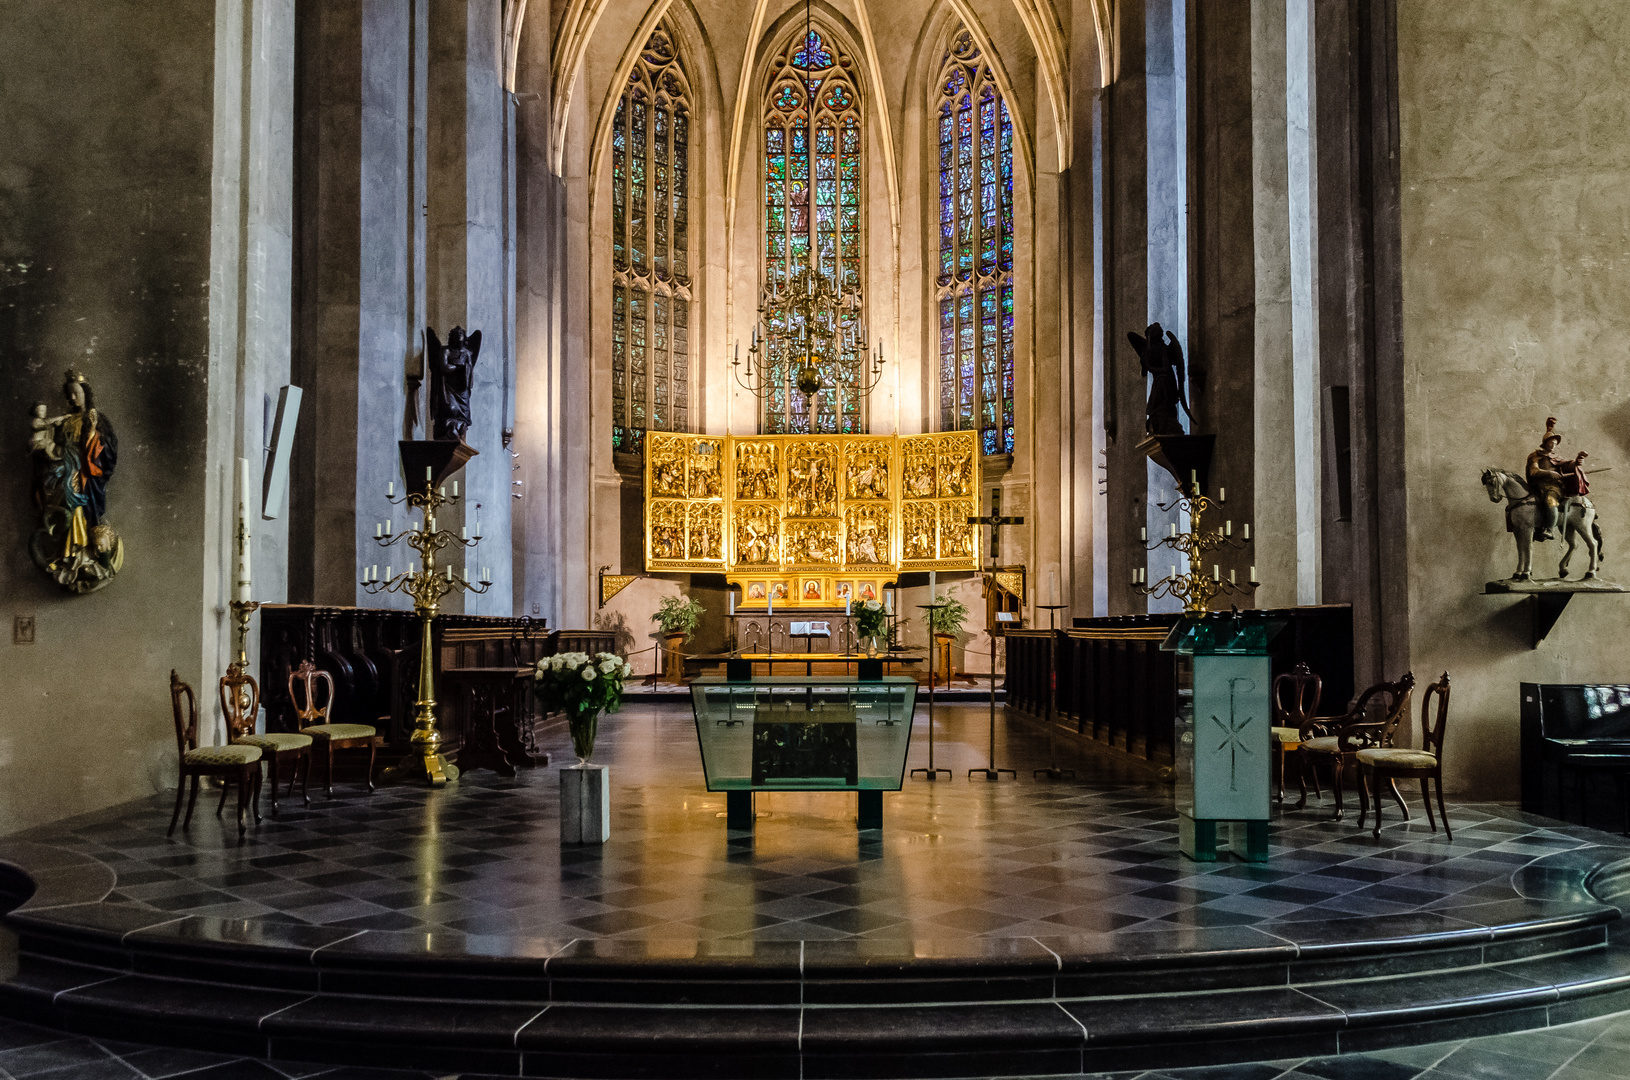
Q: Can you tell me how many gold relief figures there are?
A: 14